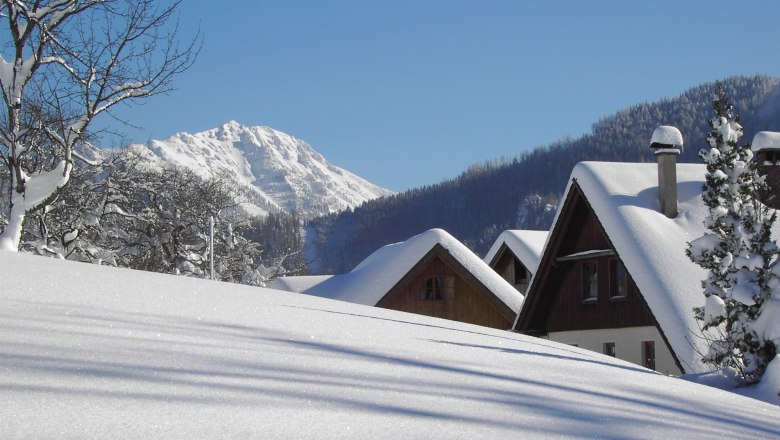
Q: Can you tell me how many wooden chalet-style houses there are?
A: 3